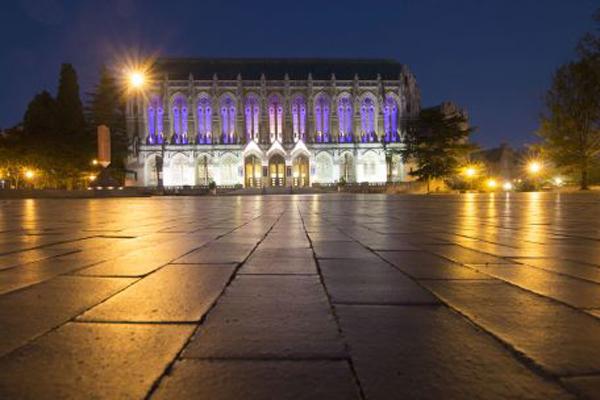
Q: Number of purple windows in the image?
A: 11